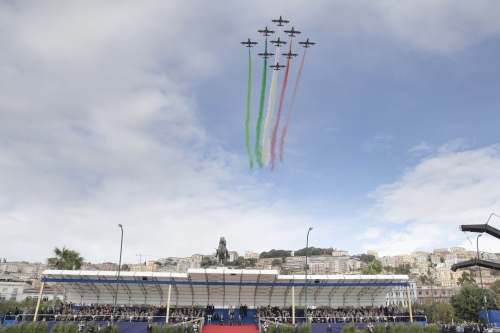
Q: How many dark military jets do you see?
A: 9